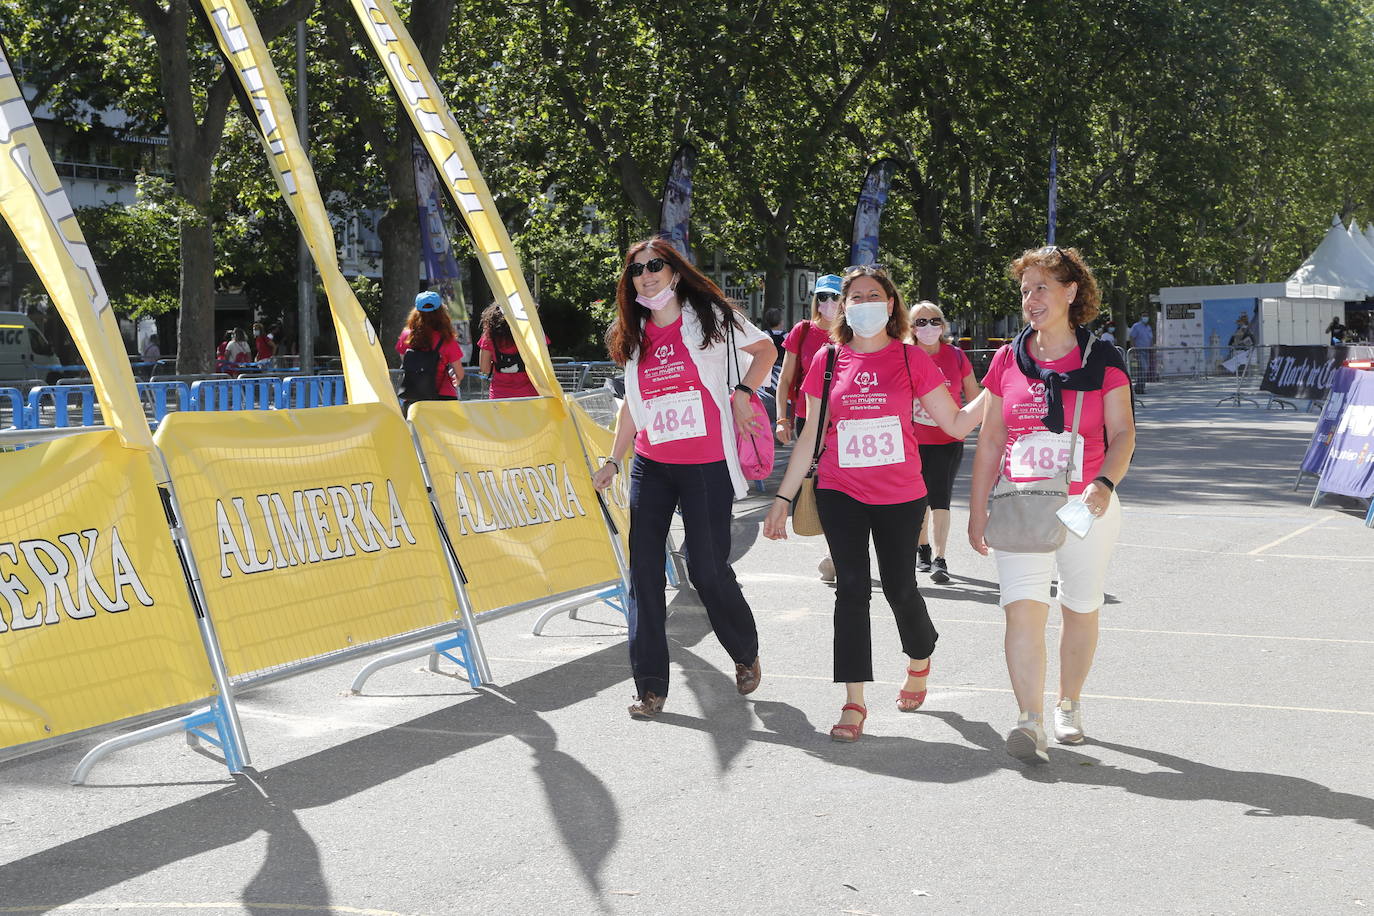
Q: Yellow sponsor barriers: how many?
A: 4